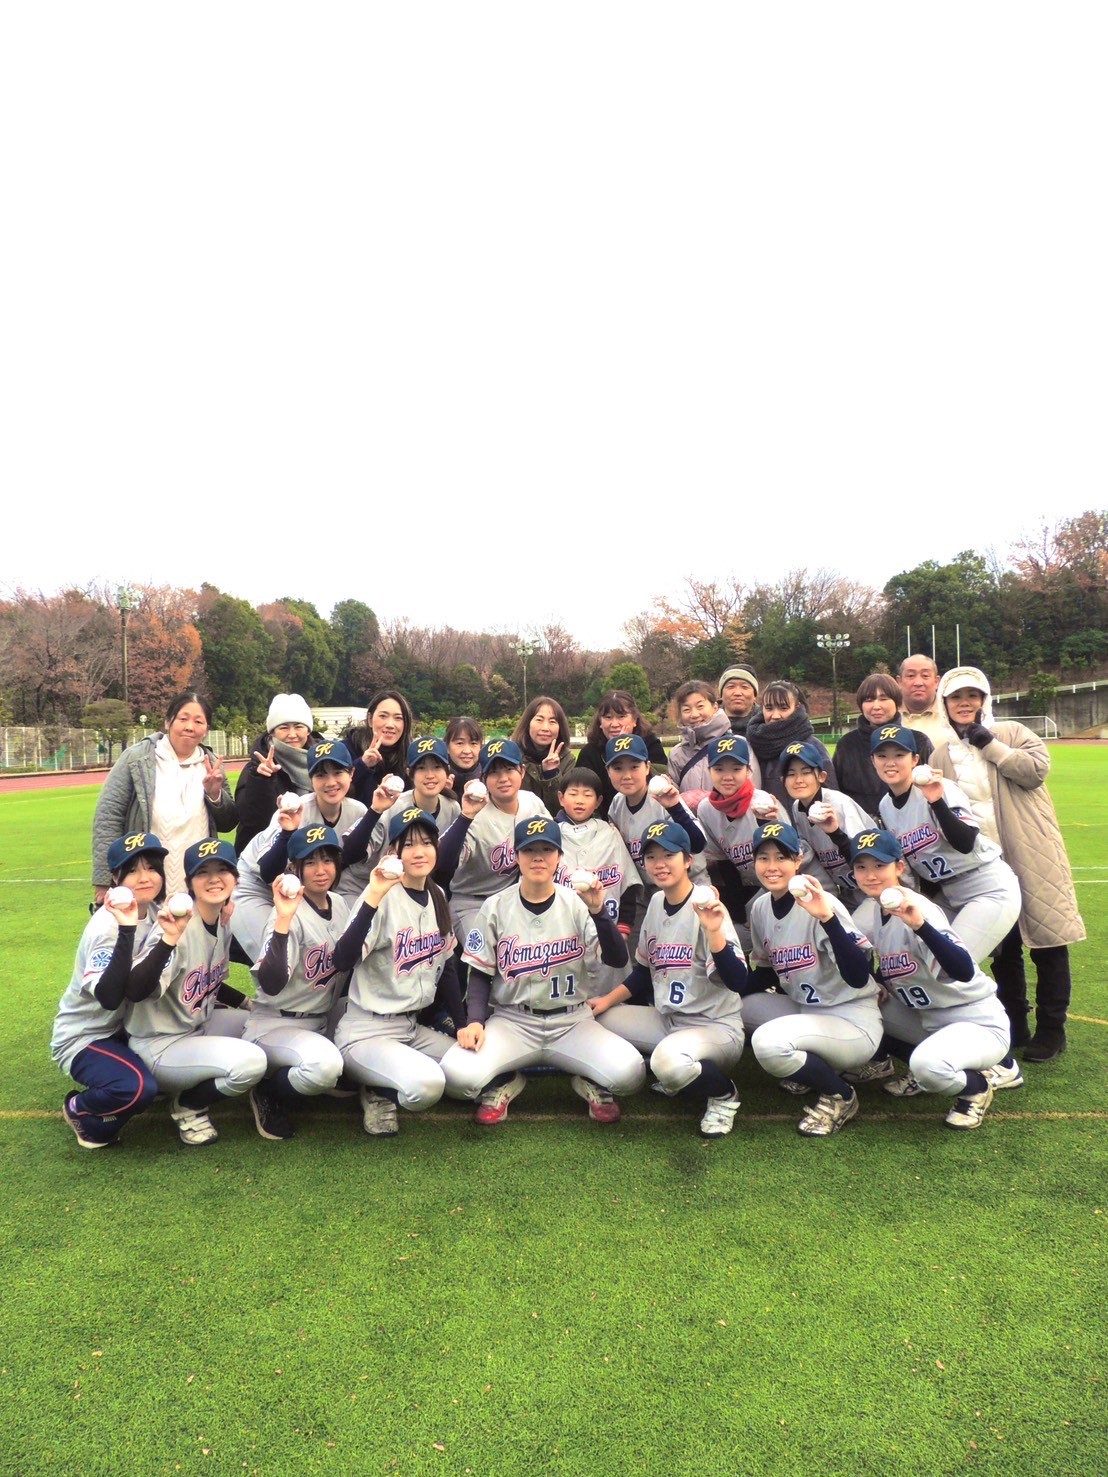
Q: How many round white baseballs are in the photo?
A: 15